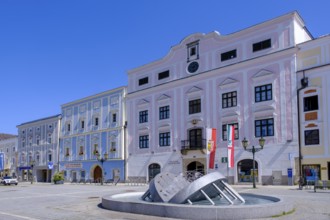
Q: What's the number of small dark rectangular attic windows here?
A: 4